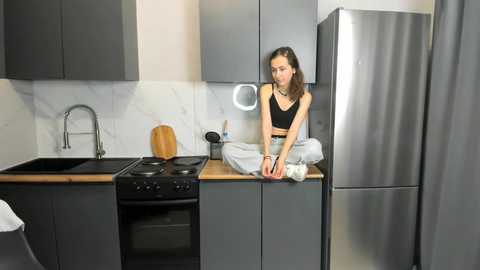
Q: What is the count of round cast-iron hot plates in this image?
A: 4